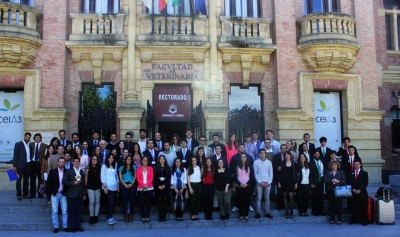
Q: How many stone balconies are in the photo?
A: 5